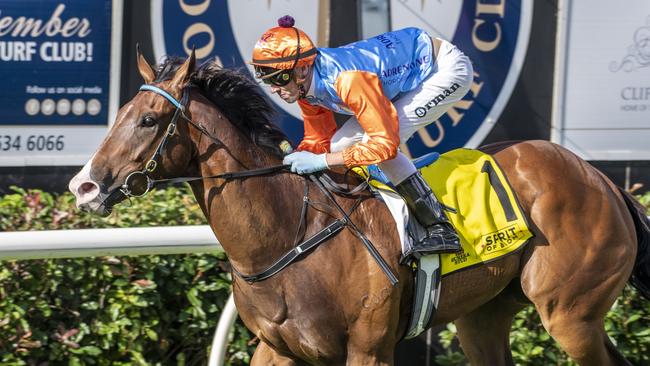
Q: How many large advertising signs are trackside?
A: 3